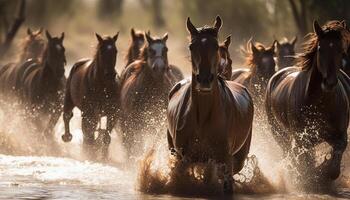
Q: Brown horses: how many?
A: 10